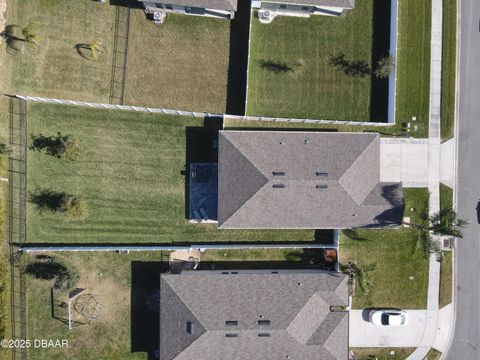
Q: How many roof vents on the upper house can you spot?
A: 4